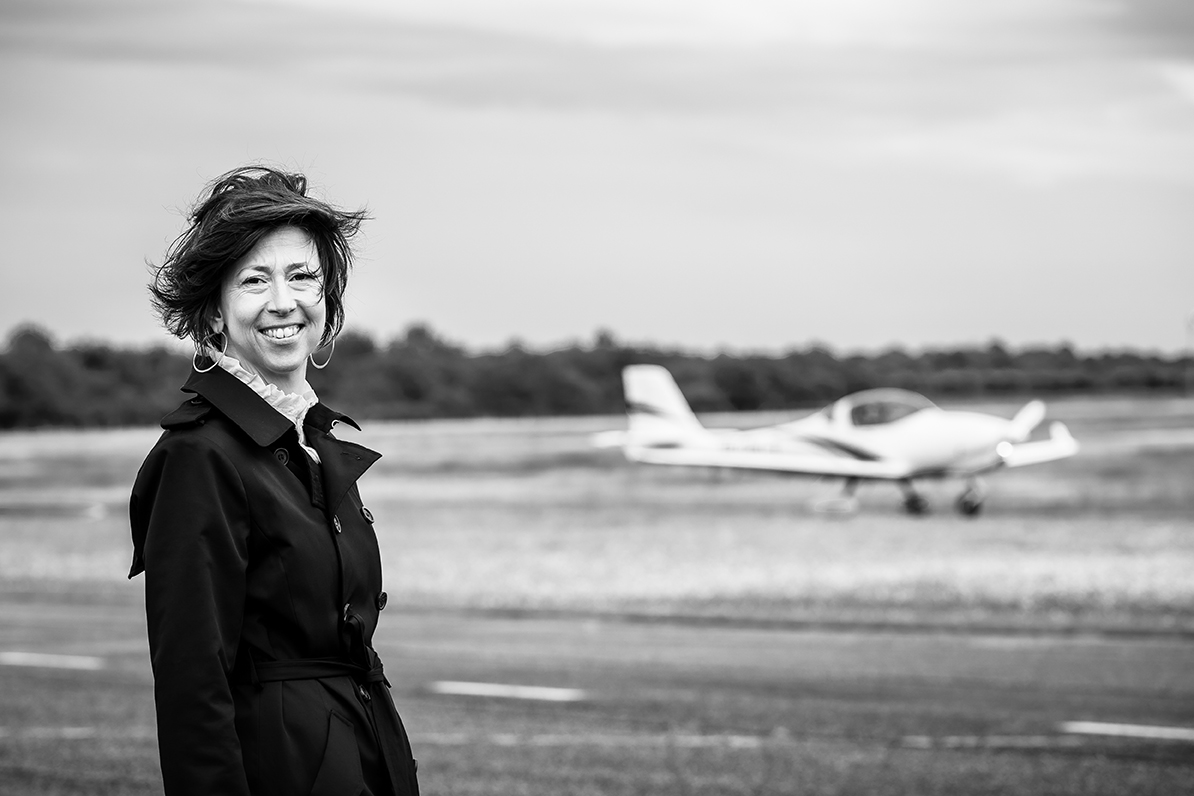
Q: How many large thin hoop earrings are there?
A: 2